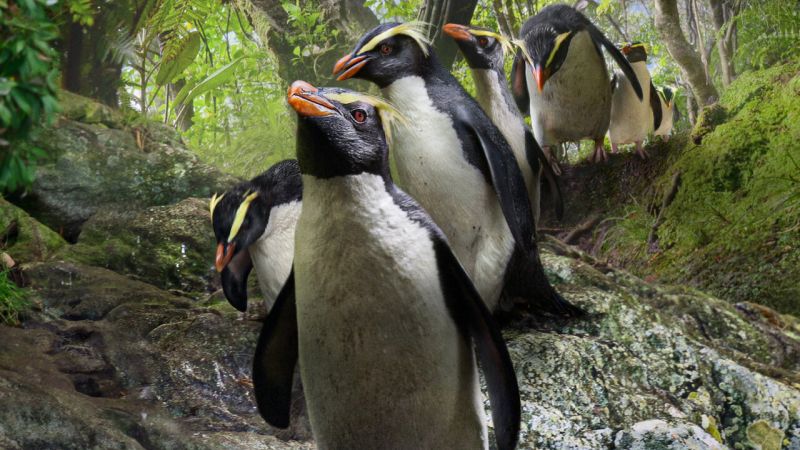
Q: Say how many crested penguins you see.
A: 7